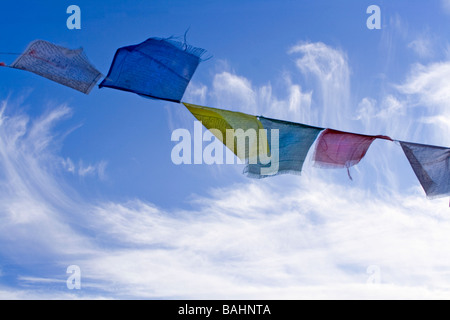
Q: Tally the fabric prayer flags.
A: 6